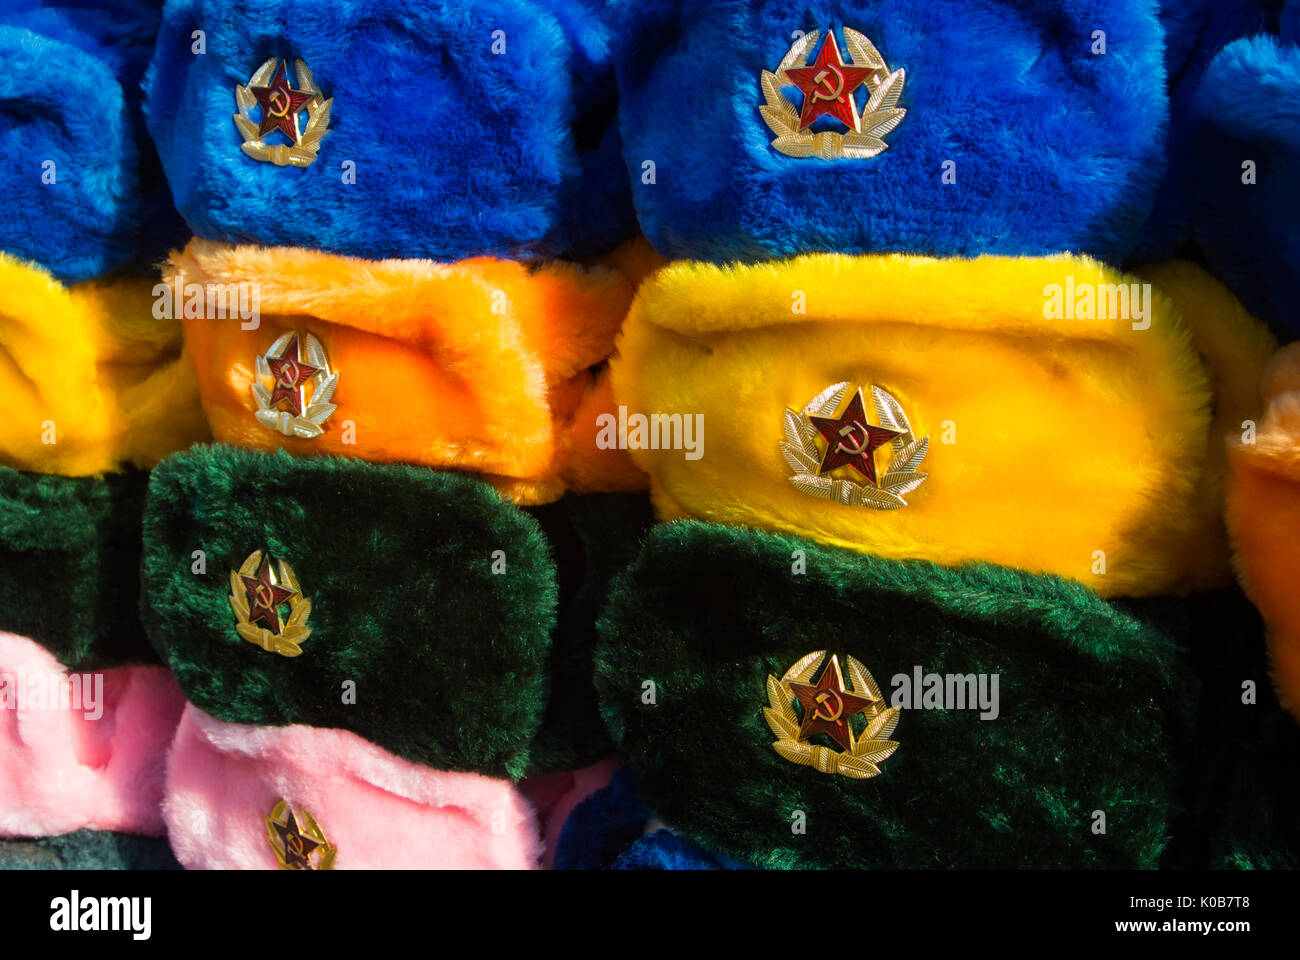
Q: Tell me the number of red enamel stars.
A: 7